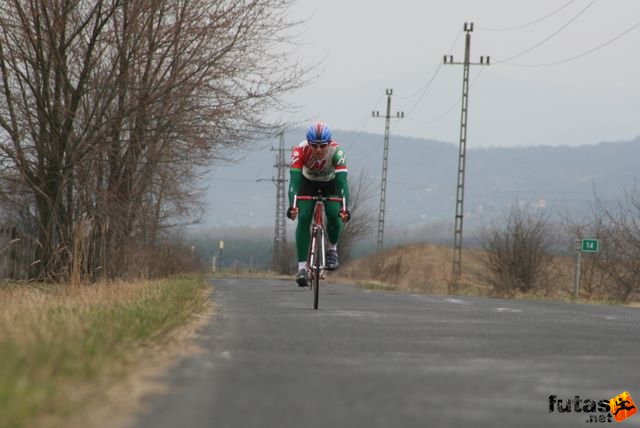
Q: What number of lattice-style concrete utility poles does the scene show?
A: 3